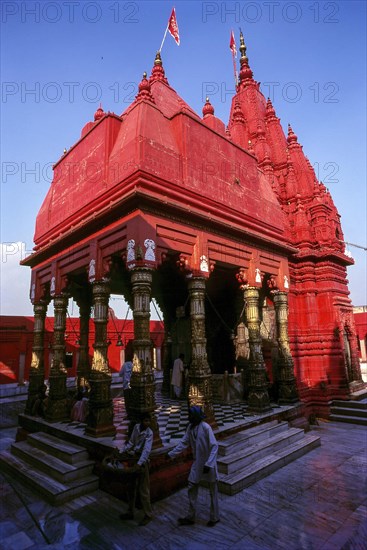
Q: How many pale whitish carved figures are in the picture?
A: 8